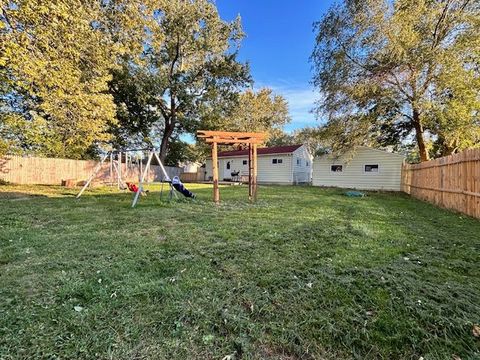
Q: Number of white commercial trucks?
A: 0